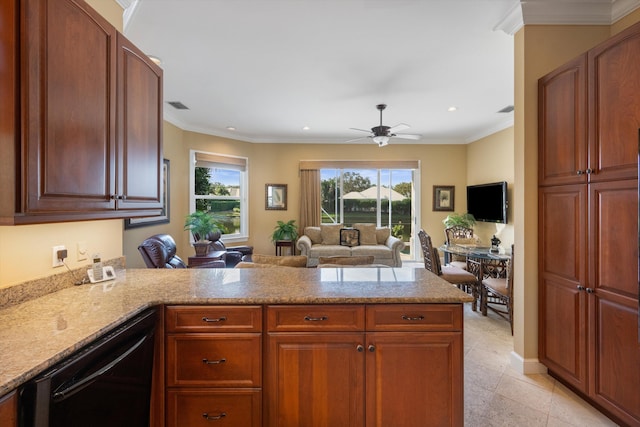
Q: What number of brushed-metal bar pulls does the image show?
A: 5